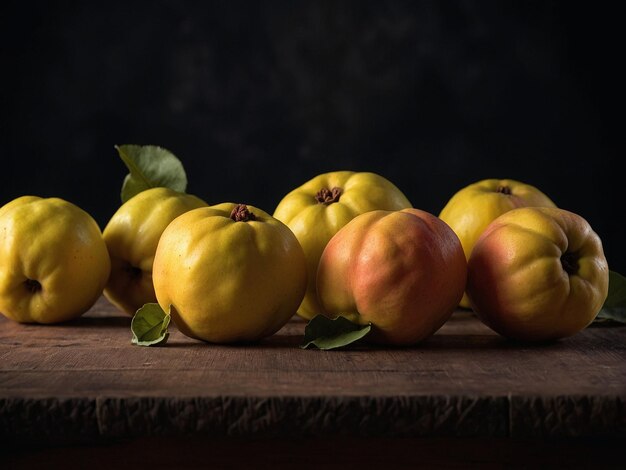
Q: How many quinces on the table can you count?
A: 7